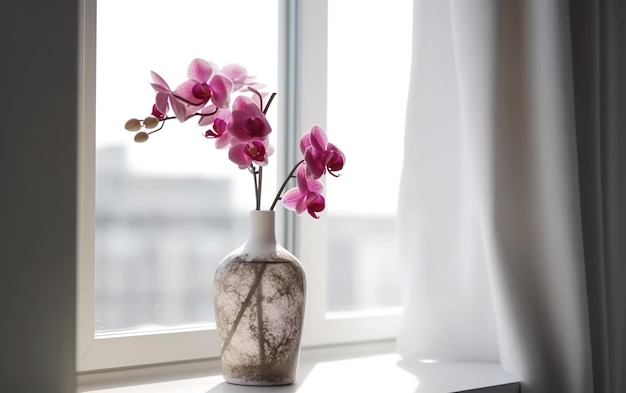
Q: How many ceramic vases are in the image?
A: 1